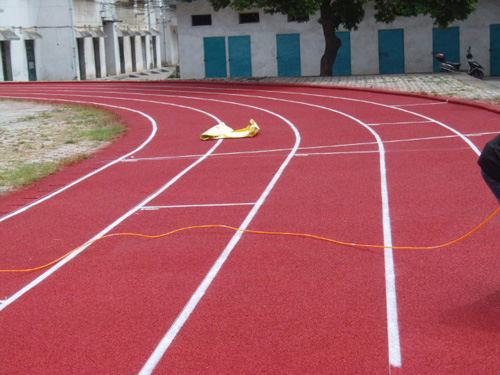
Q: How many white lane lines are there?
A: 5